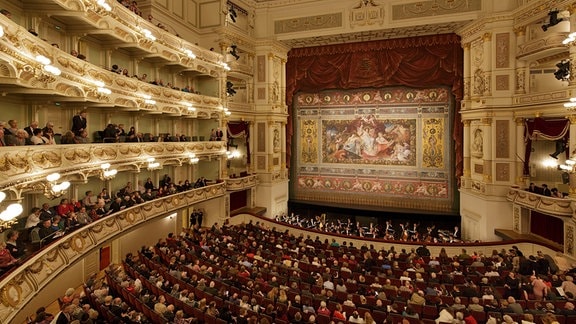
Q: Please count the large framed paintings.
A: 1